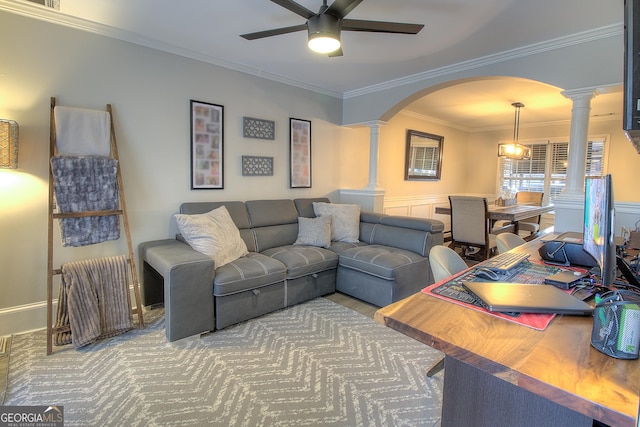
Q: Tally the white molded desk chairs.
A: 2